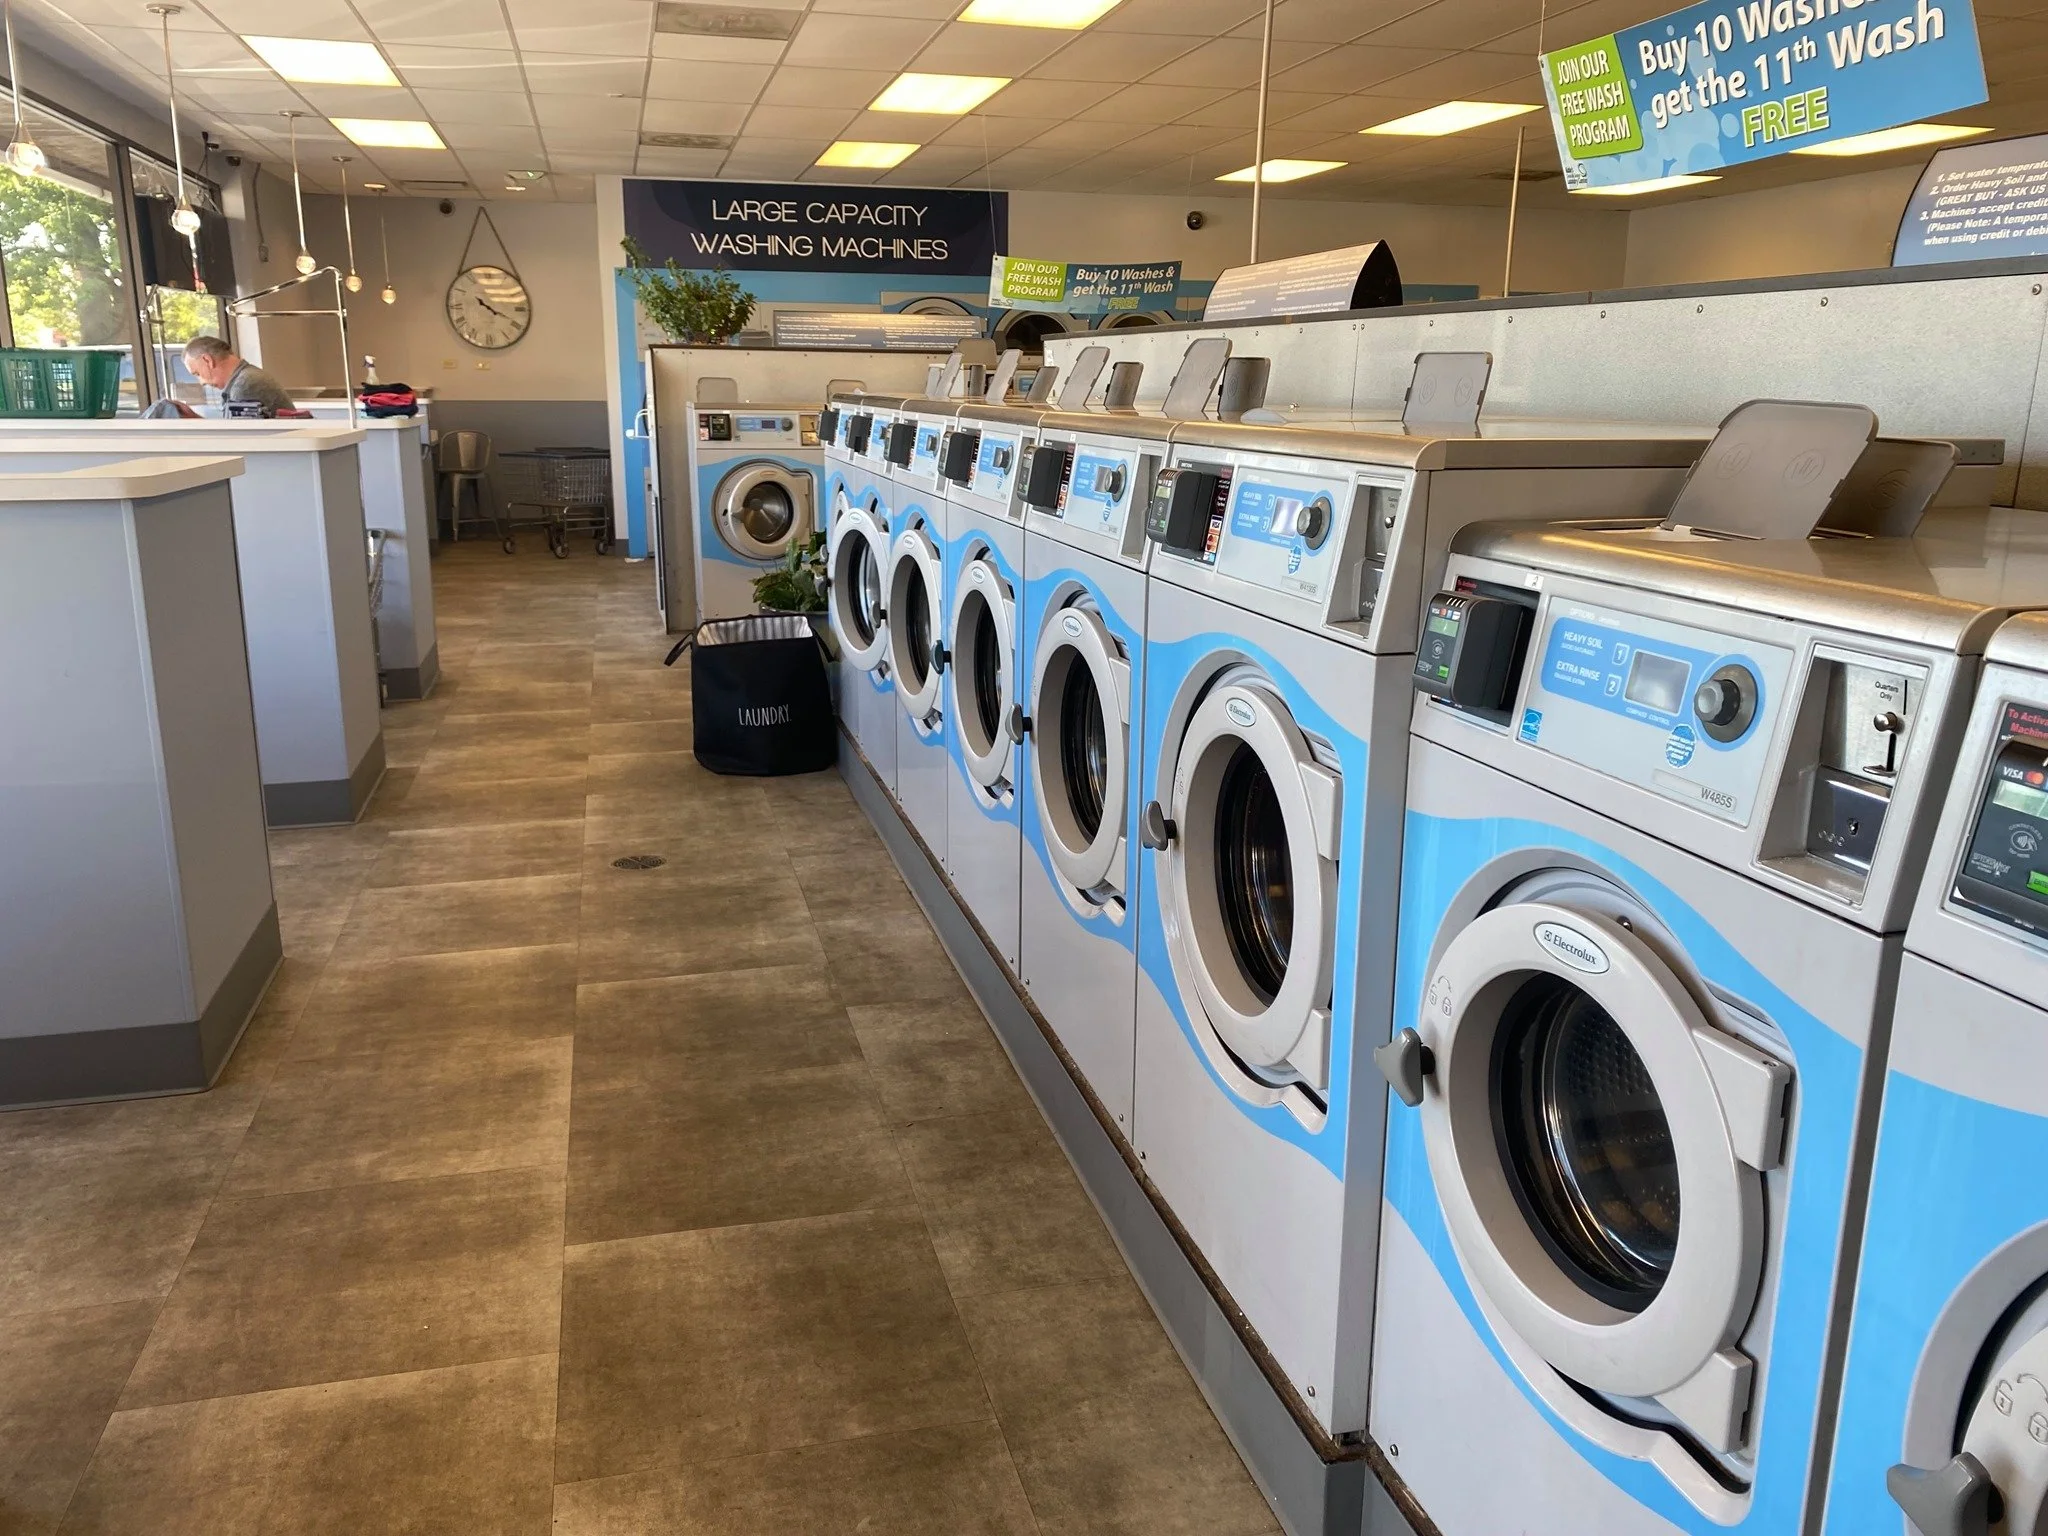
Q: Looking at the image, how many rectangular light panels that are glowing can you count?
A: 9